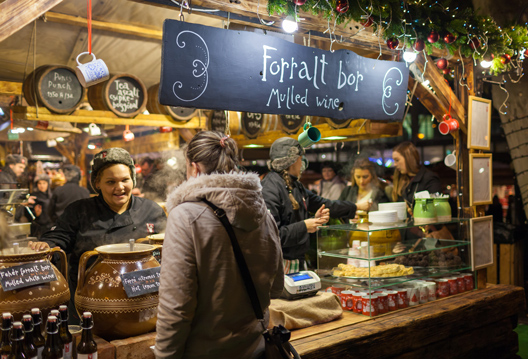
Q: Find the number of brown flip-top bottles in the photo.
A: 8